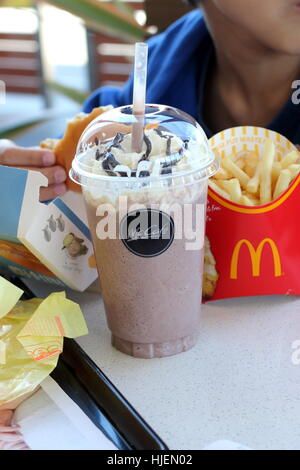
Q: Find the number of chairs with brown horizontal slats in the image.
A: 2